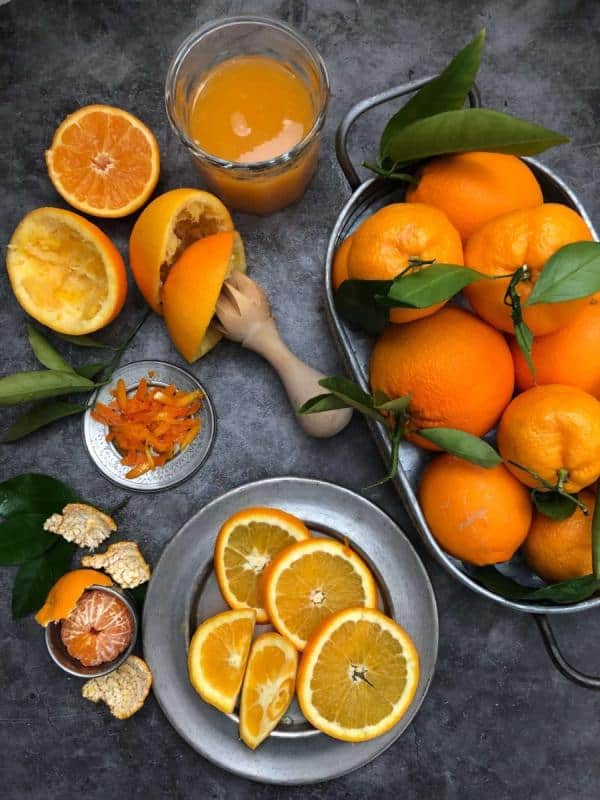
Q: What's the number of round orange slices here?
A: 3